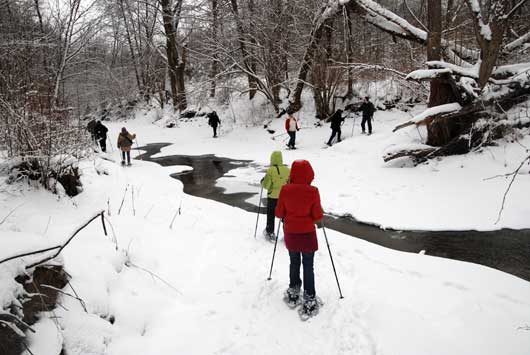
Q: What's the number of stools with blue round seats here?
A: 0